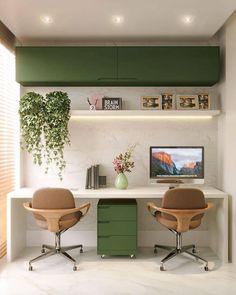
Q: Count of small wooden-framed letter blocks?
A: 4